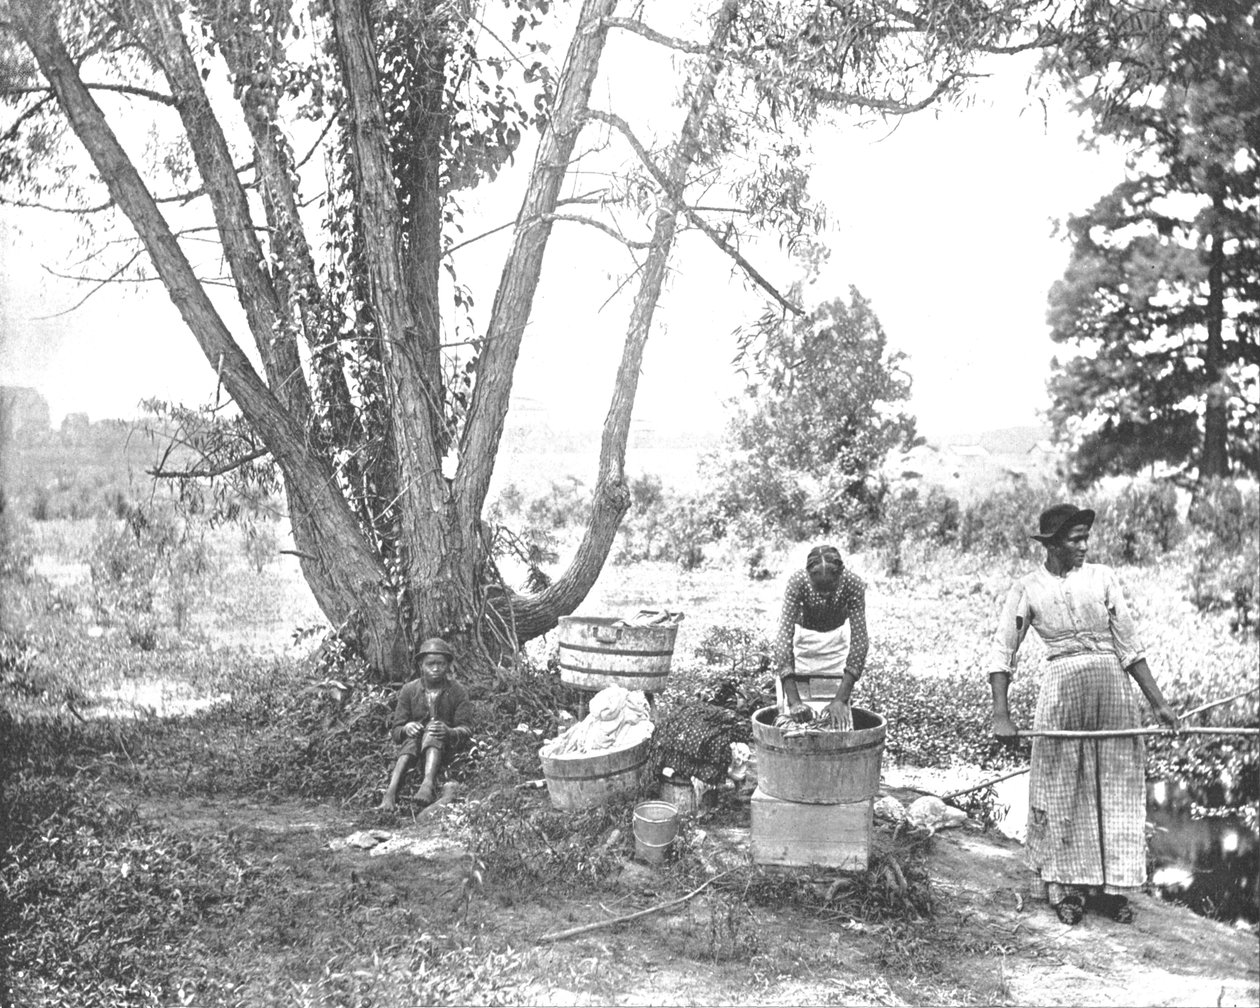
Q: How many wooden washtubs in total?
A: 3